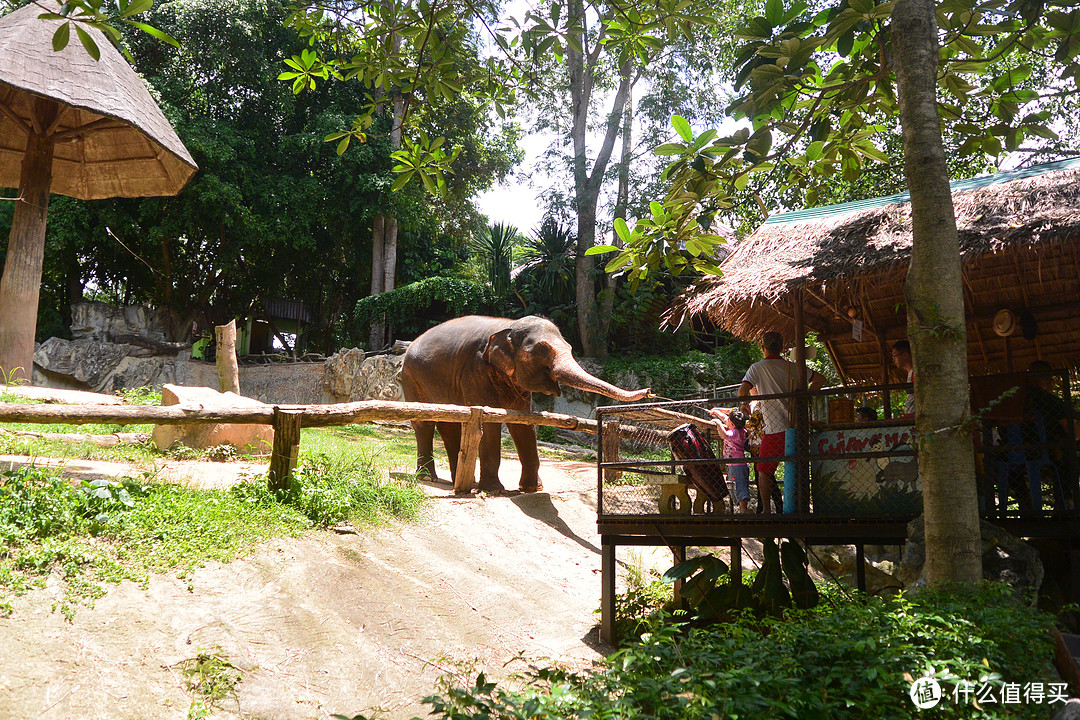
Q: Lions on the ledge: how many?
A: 0